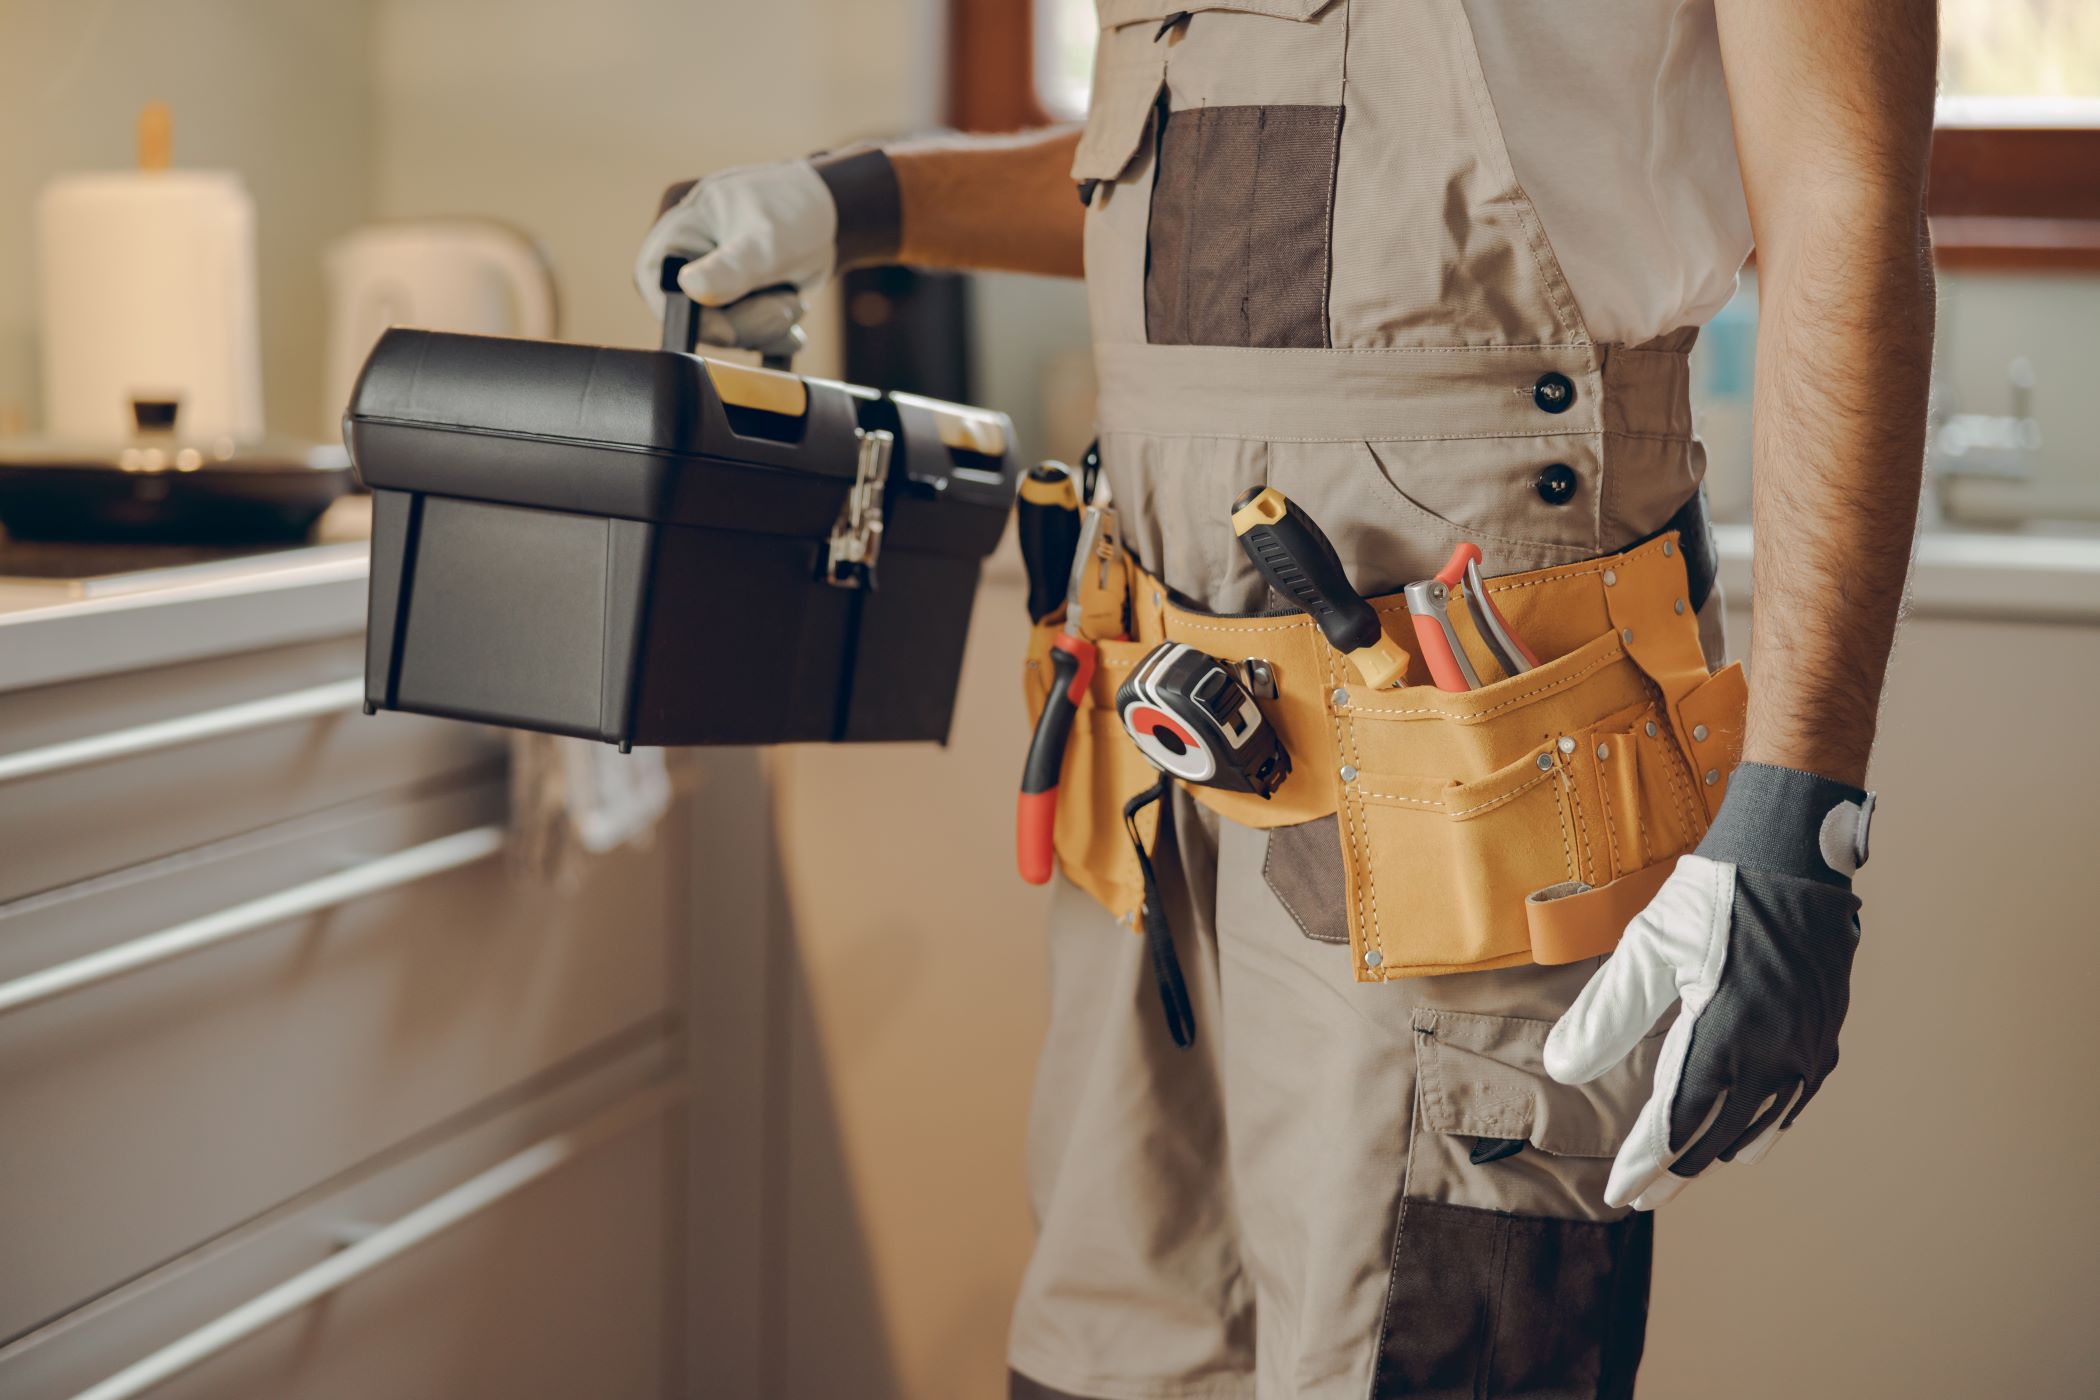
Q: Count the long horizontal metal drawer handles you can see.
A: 3